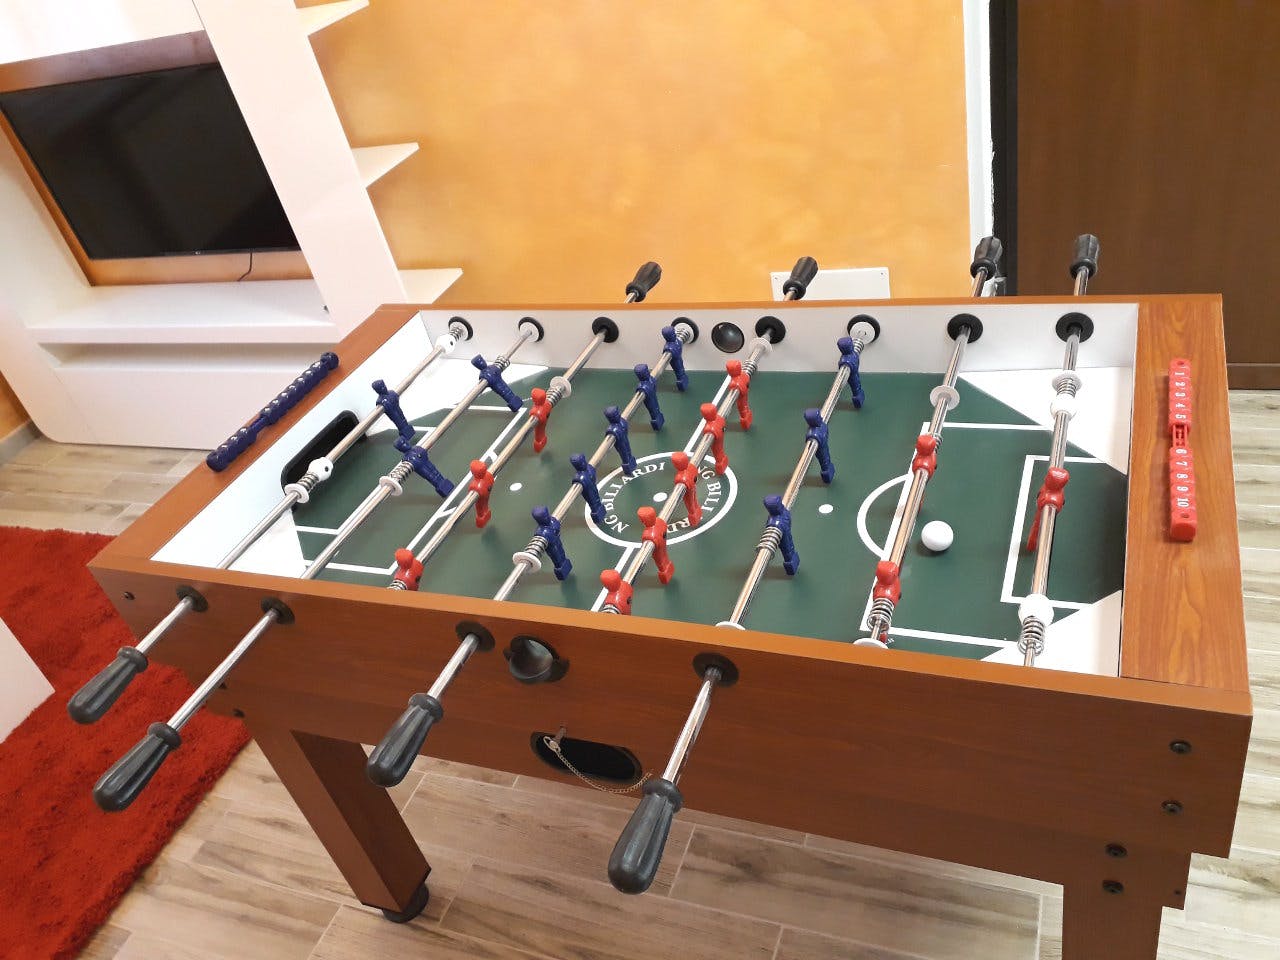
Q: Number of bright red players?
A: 11